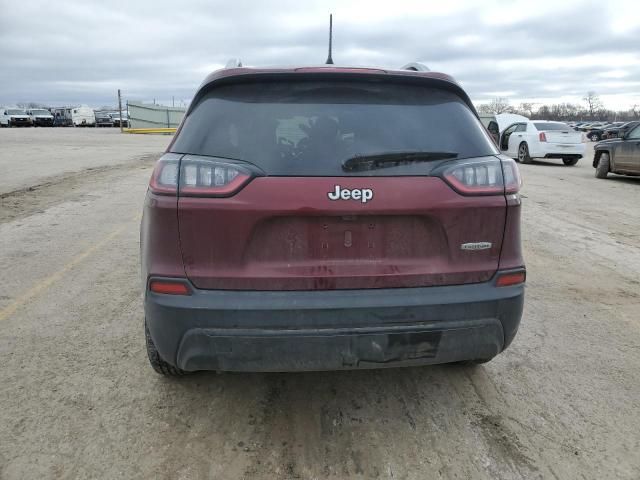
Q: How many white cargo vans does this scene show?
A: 2